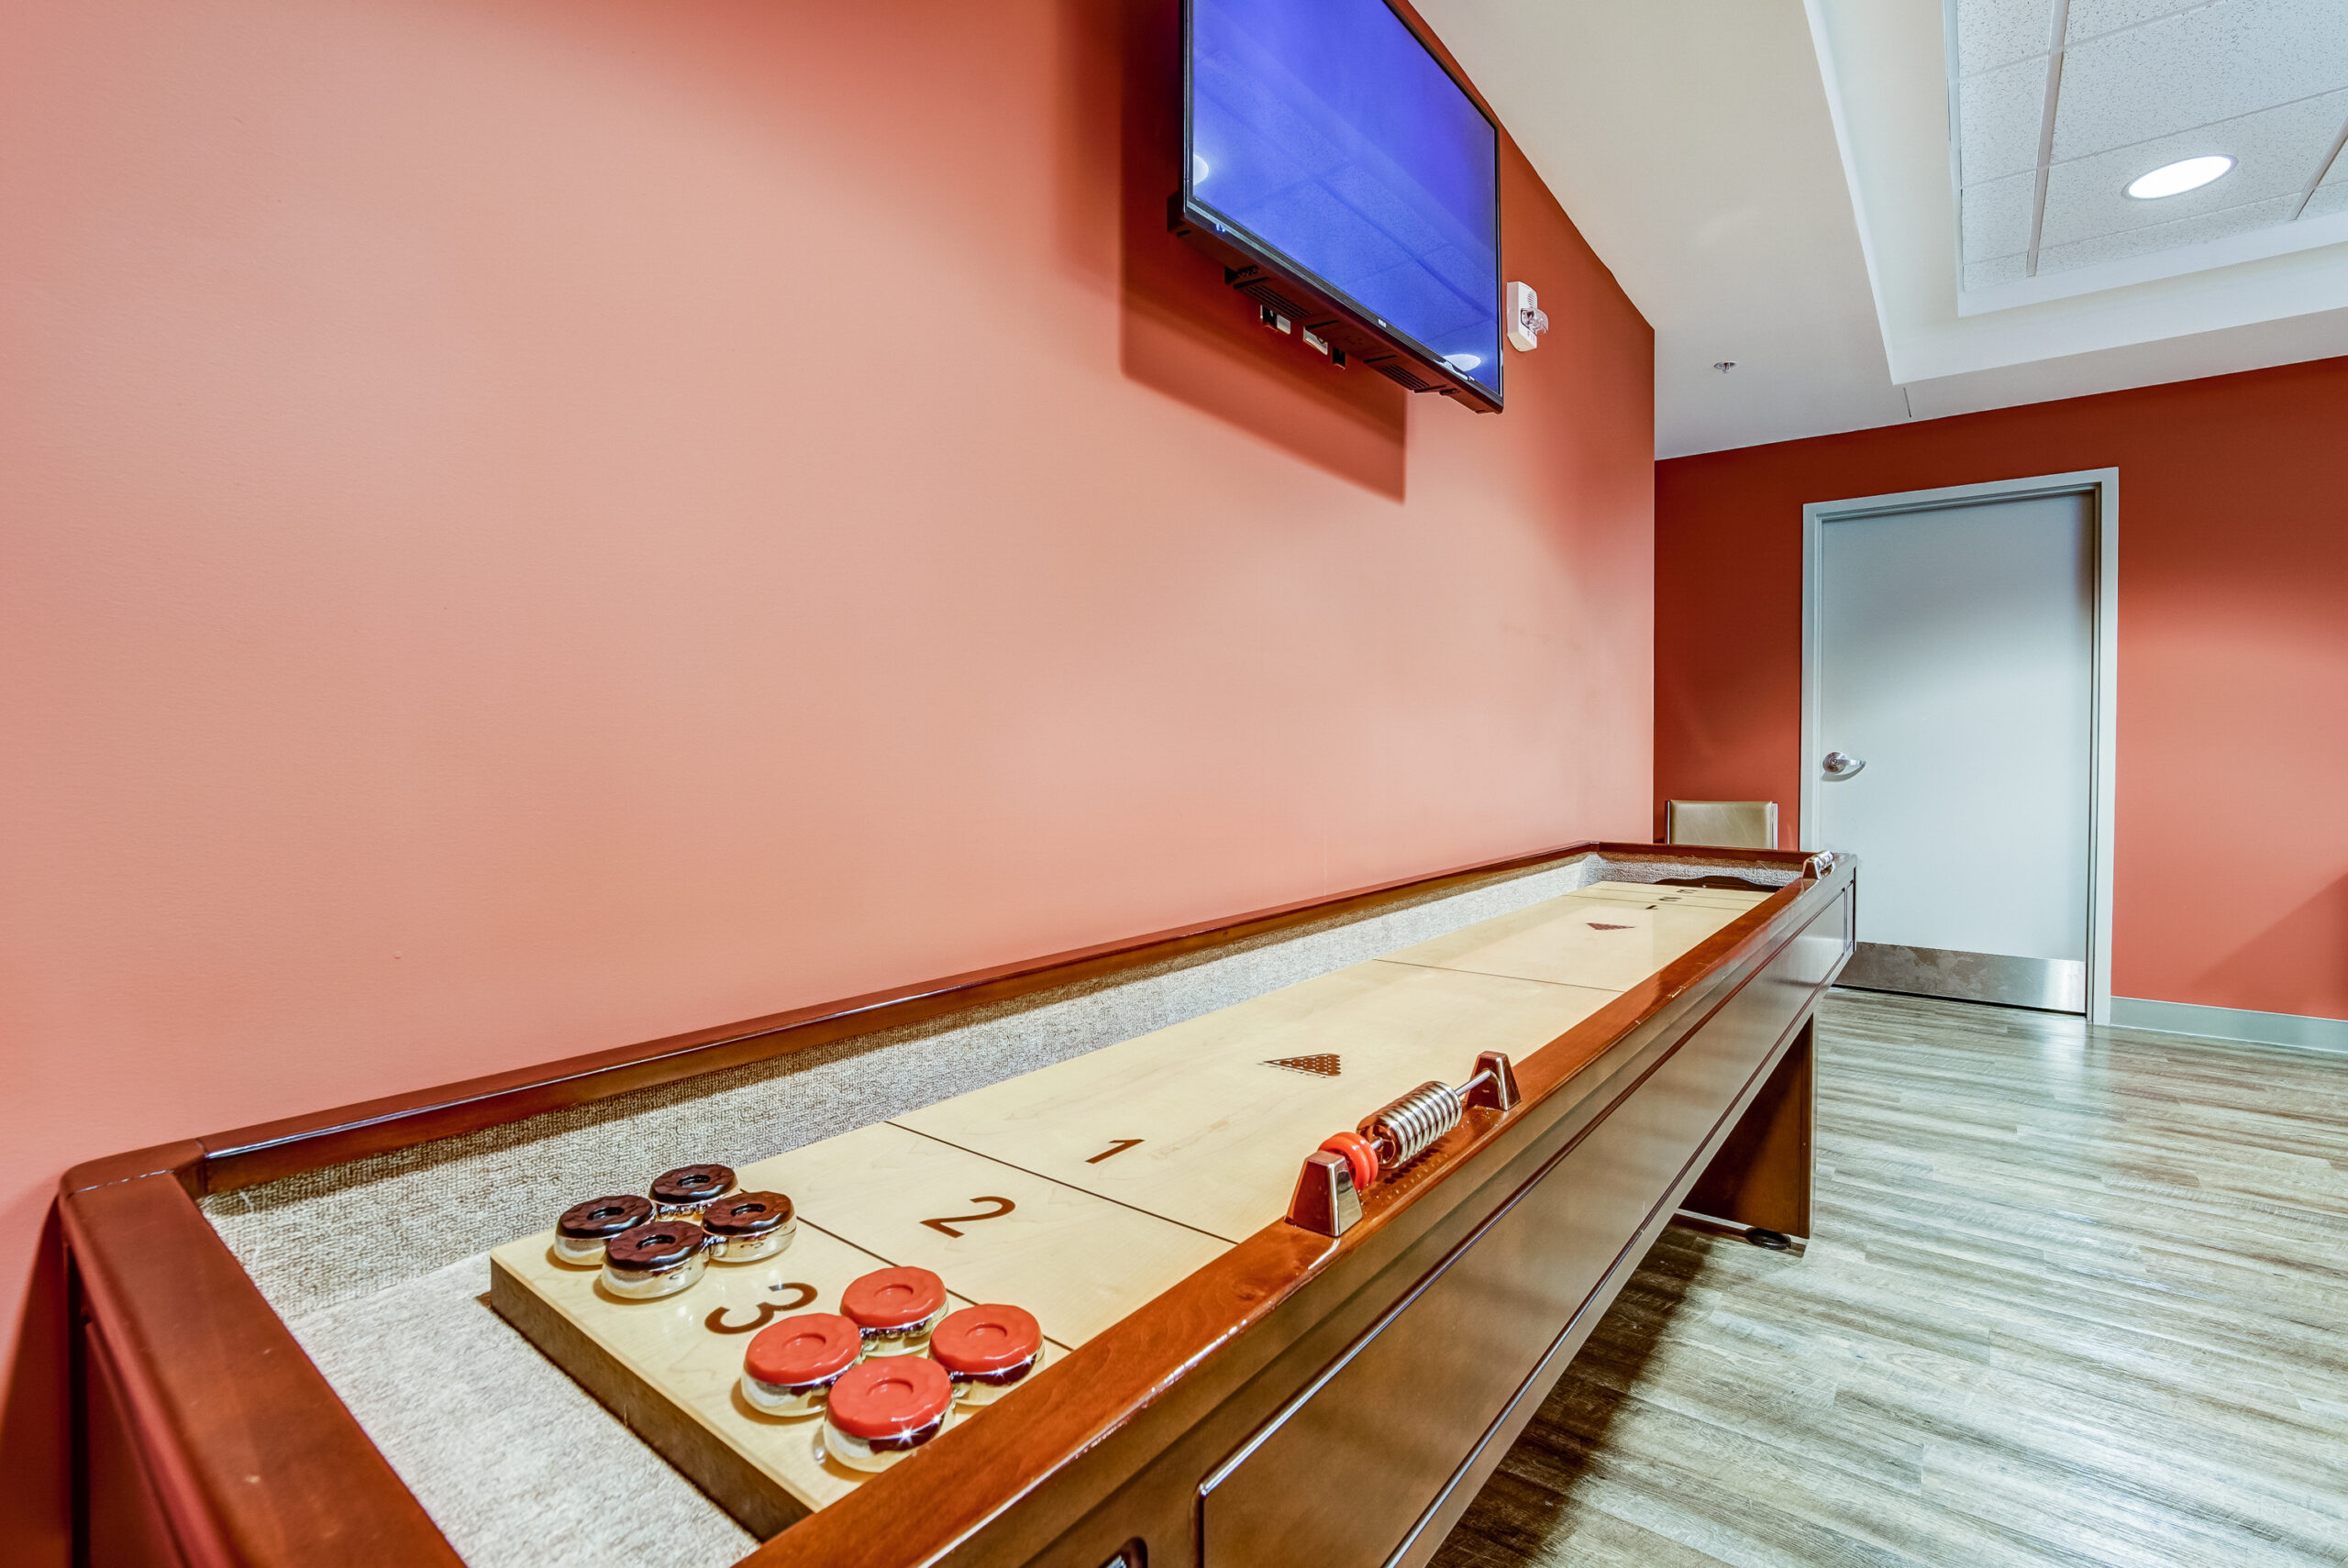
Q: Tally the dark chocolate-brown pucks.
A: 4